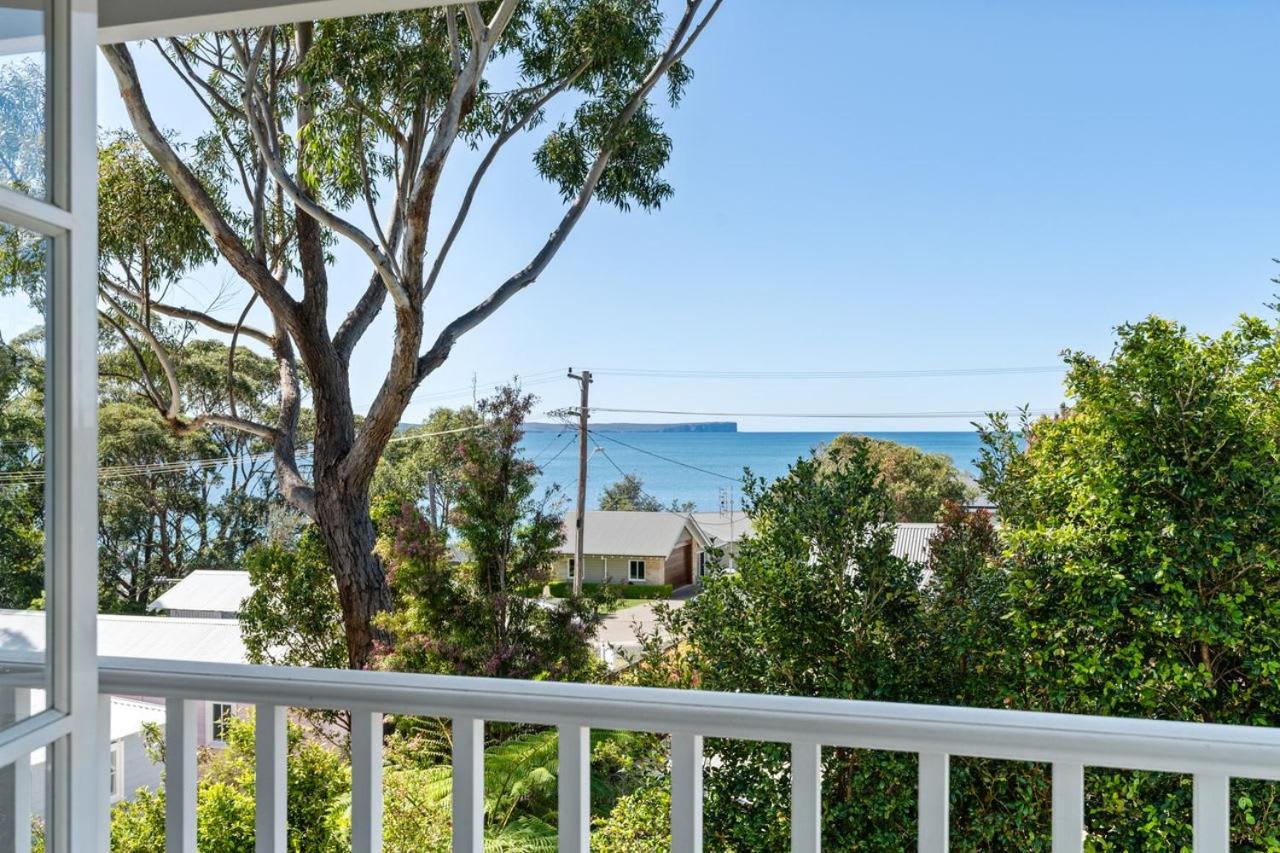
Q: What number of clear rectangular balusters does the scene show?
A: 10